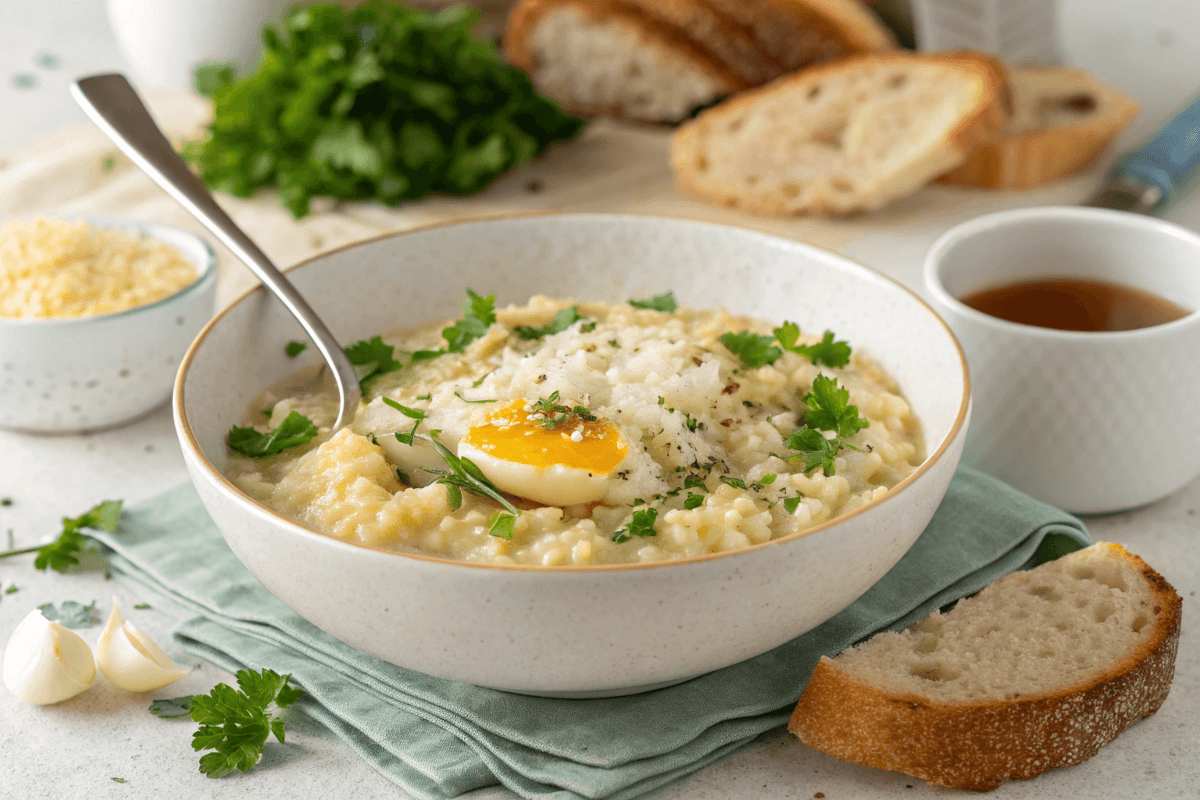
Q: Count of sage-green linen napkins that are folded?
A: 1